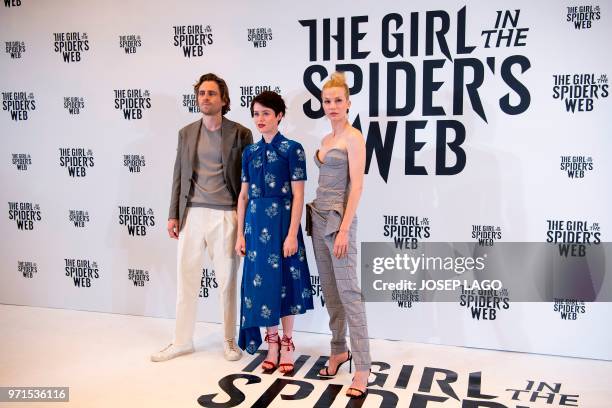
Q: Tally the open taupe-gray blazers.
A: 1